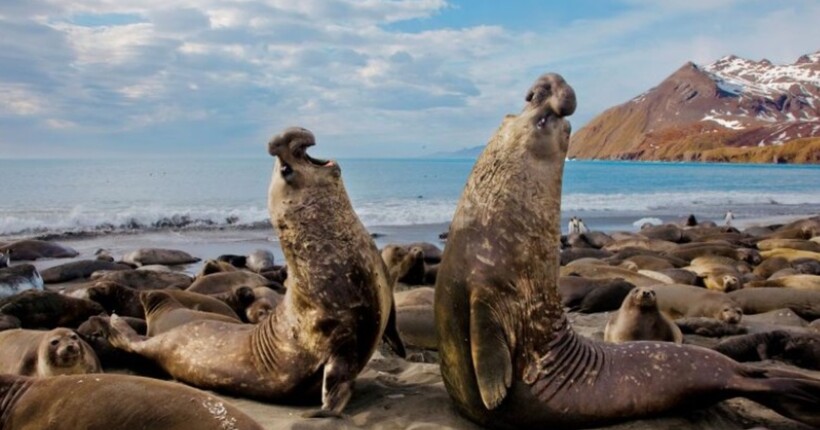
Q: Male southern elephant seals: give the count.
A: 2